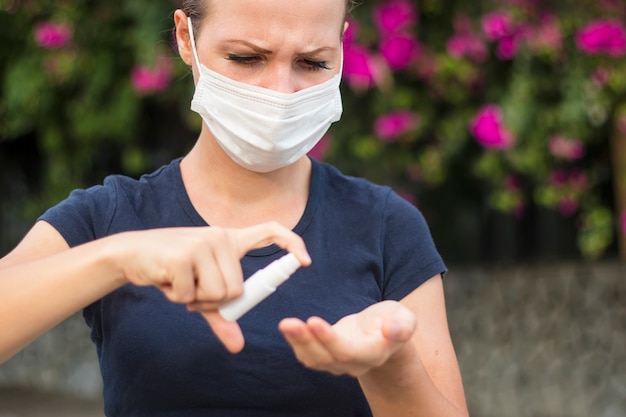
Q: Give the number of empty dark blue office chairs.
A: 0